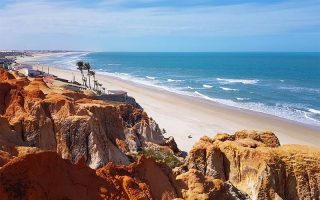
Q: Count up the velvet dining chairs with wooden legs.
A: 0